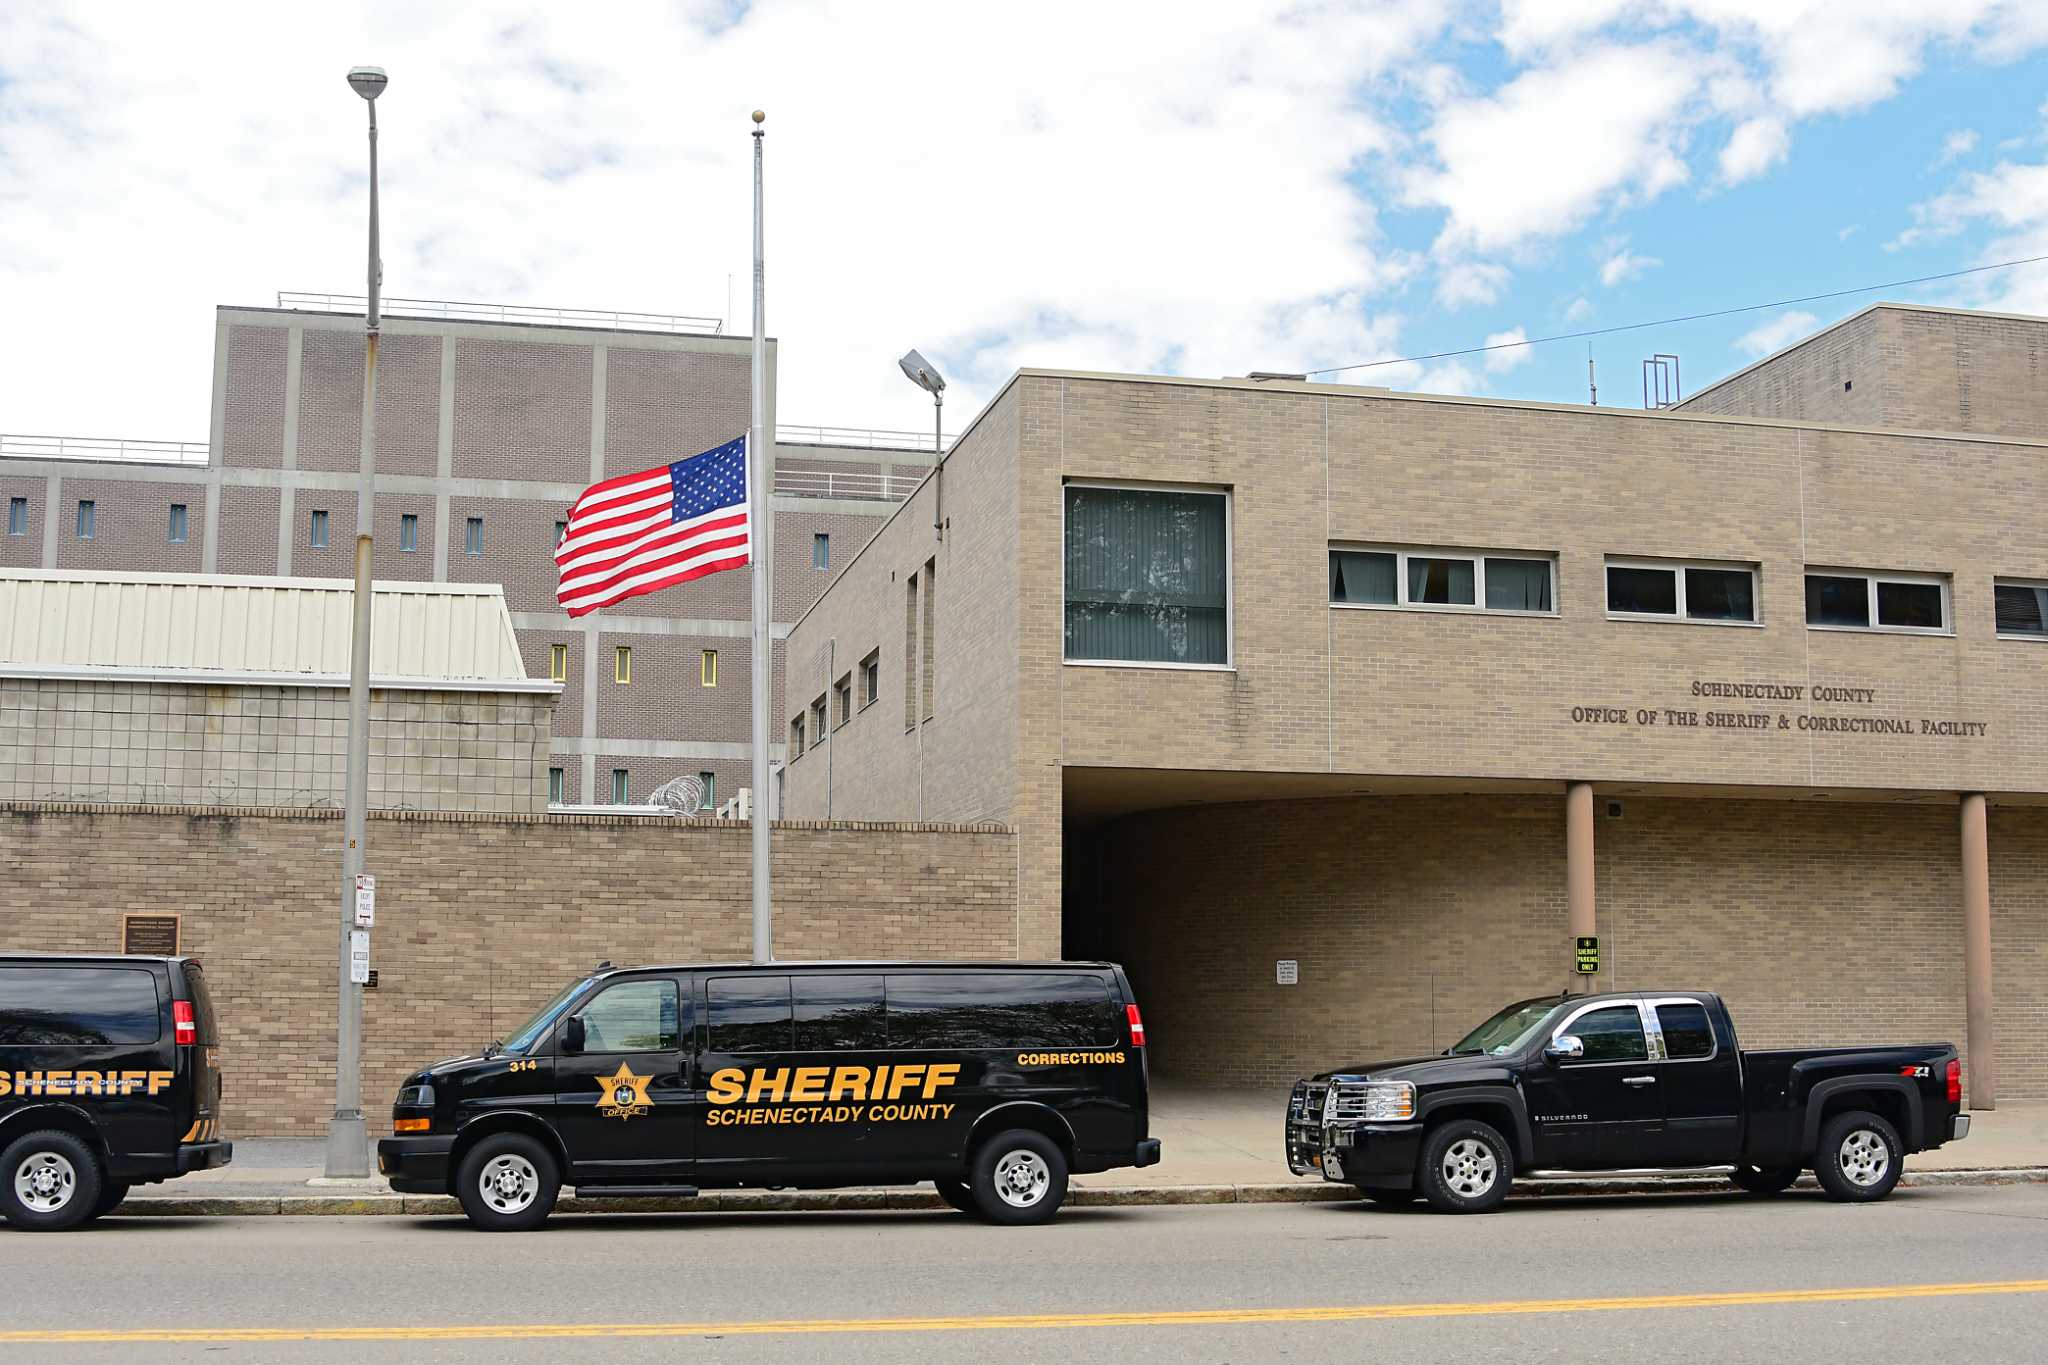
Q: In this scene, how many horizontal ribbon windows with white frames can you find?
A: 4